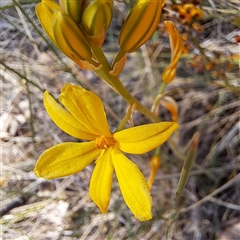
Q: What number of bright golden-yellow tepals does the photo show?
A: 6